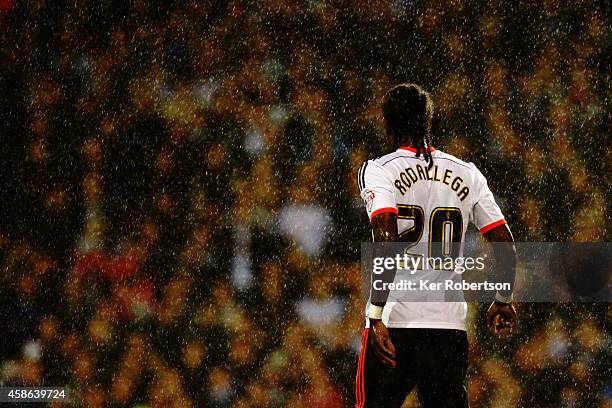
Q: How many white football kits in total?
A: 1